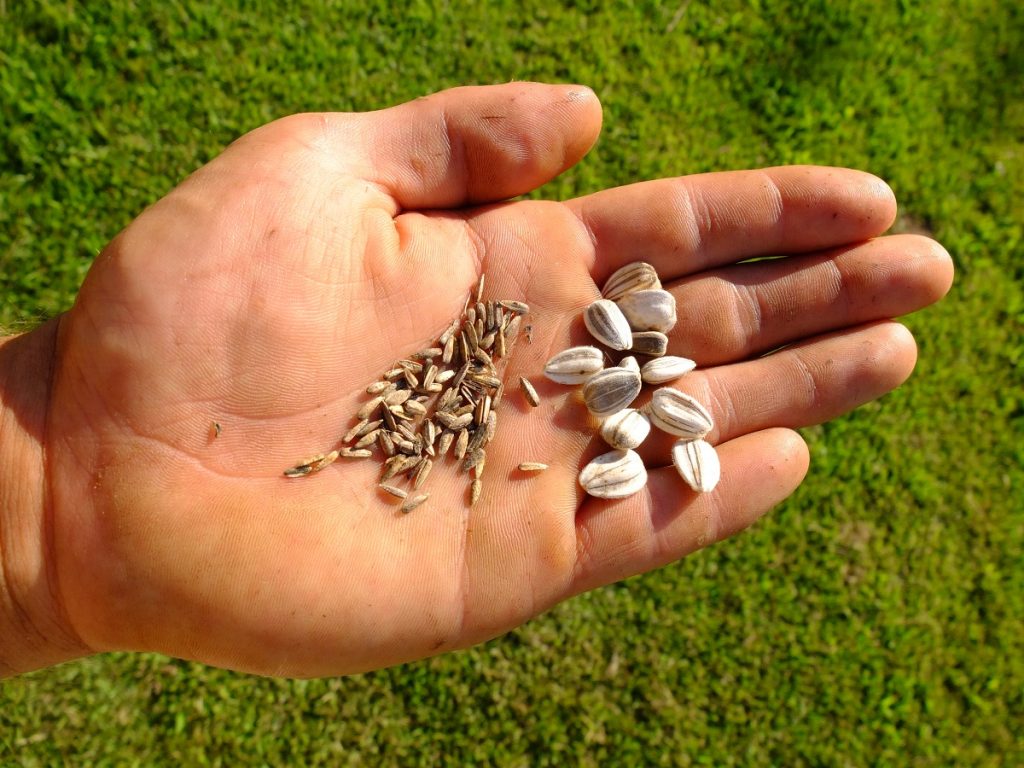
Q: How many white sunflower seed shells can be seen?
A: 12